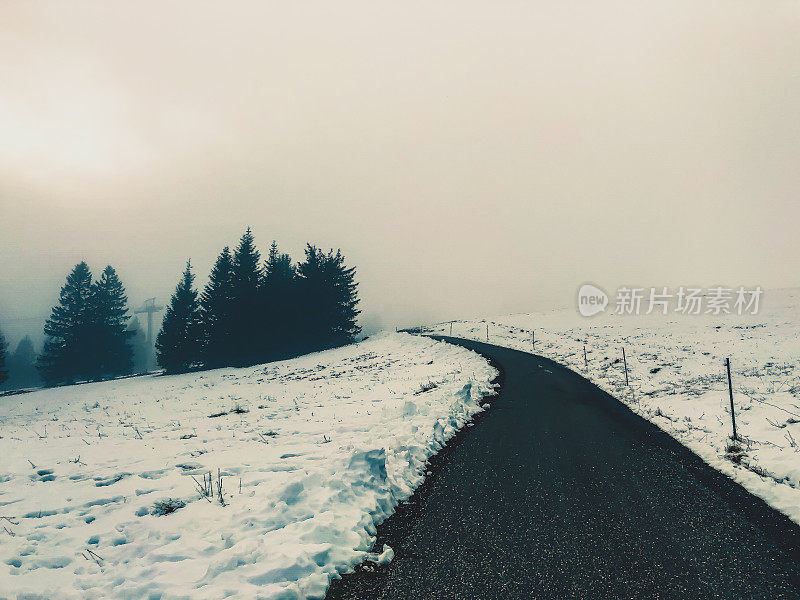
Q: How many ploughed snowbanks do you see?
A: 1